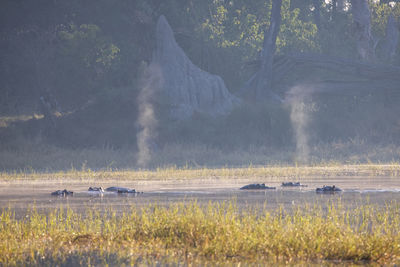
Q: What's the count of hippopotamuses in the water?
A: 6